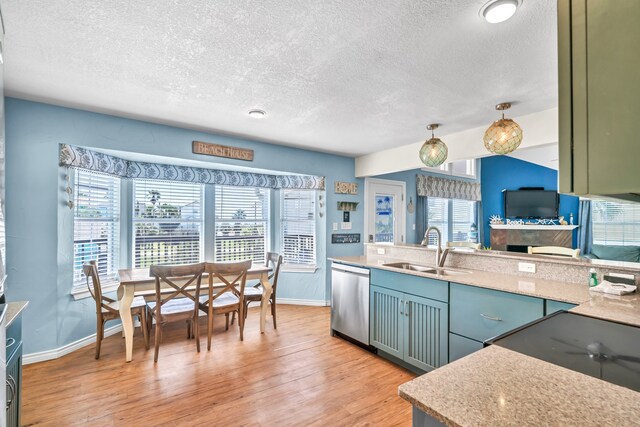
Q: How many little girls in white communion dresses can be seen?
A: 0